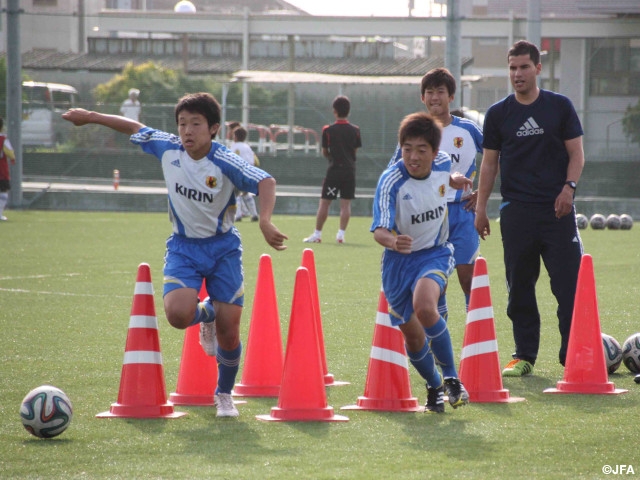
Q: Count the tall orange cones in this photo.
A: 8